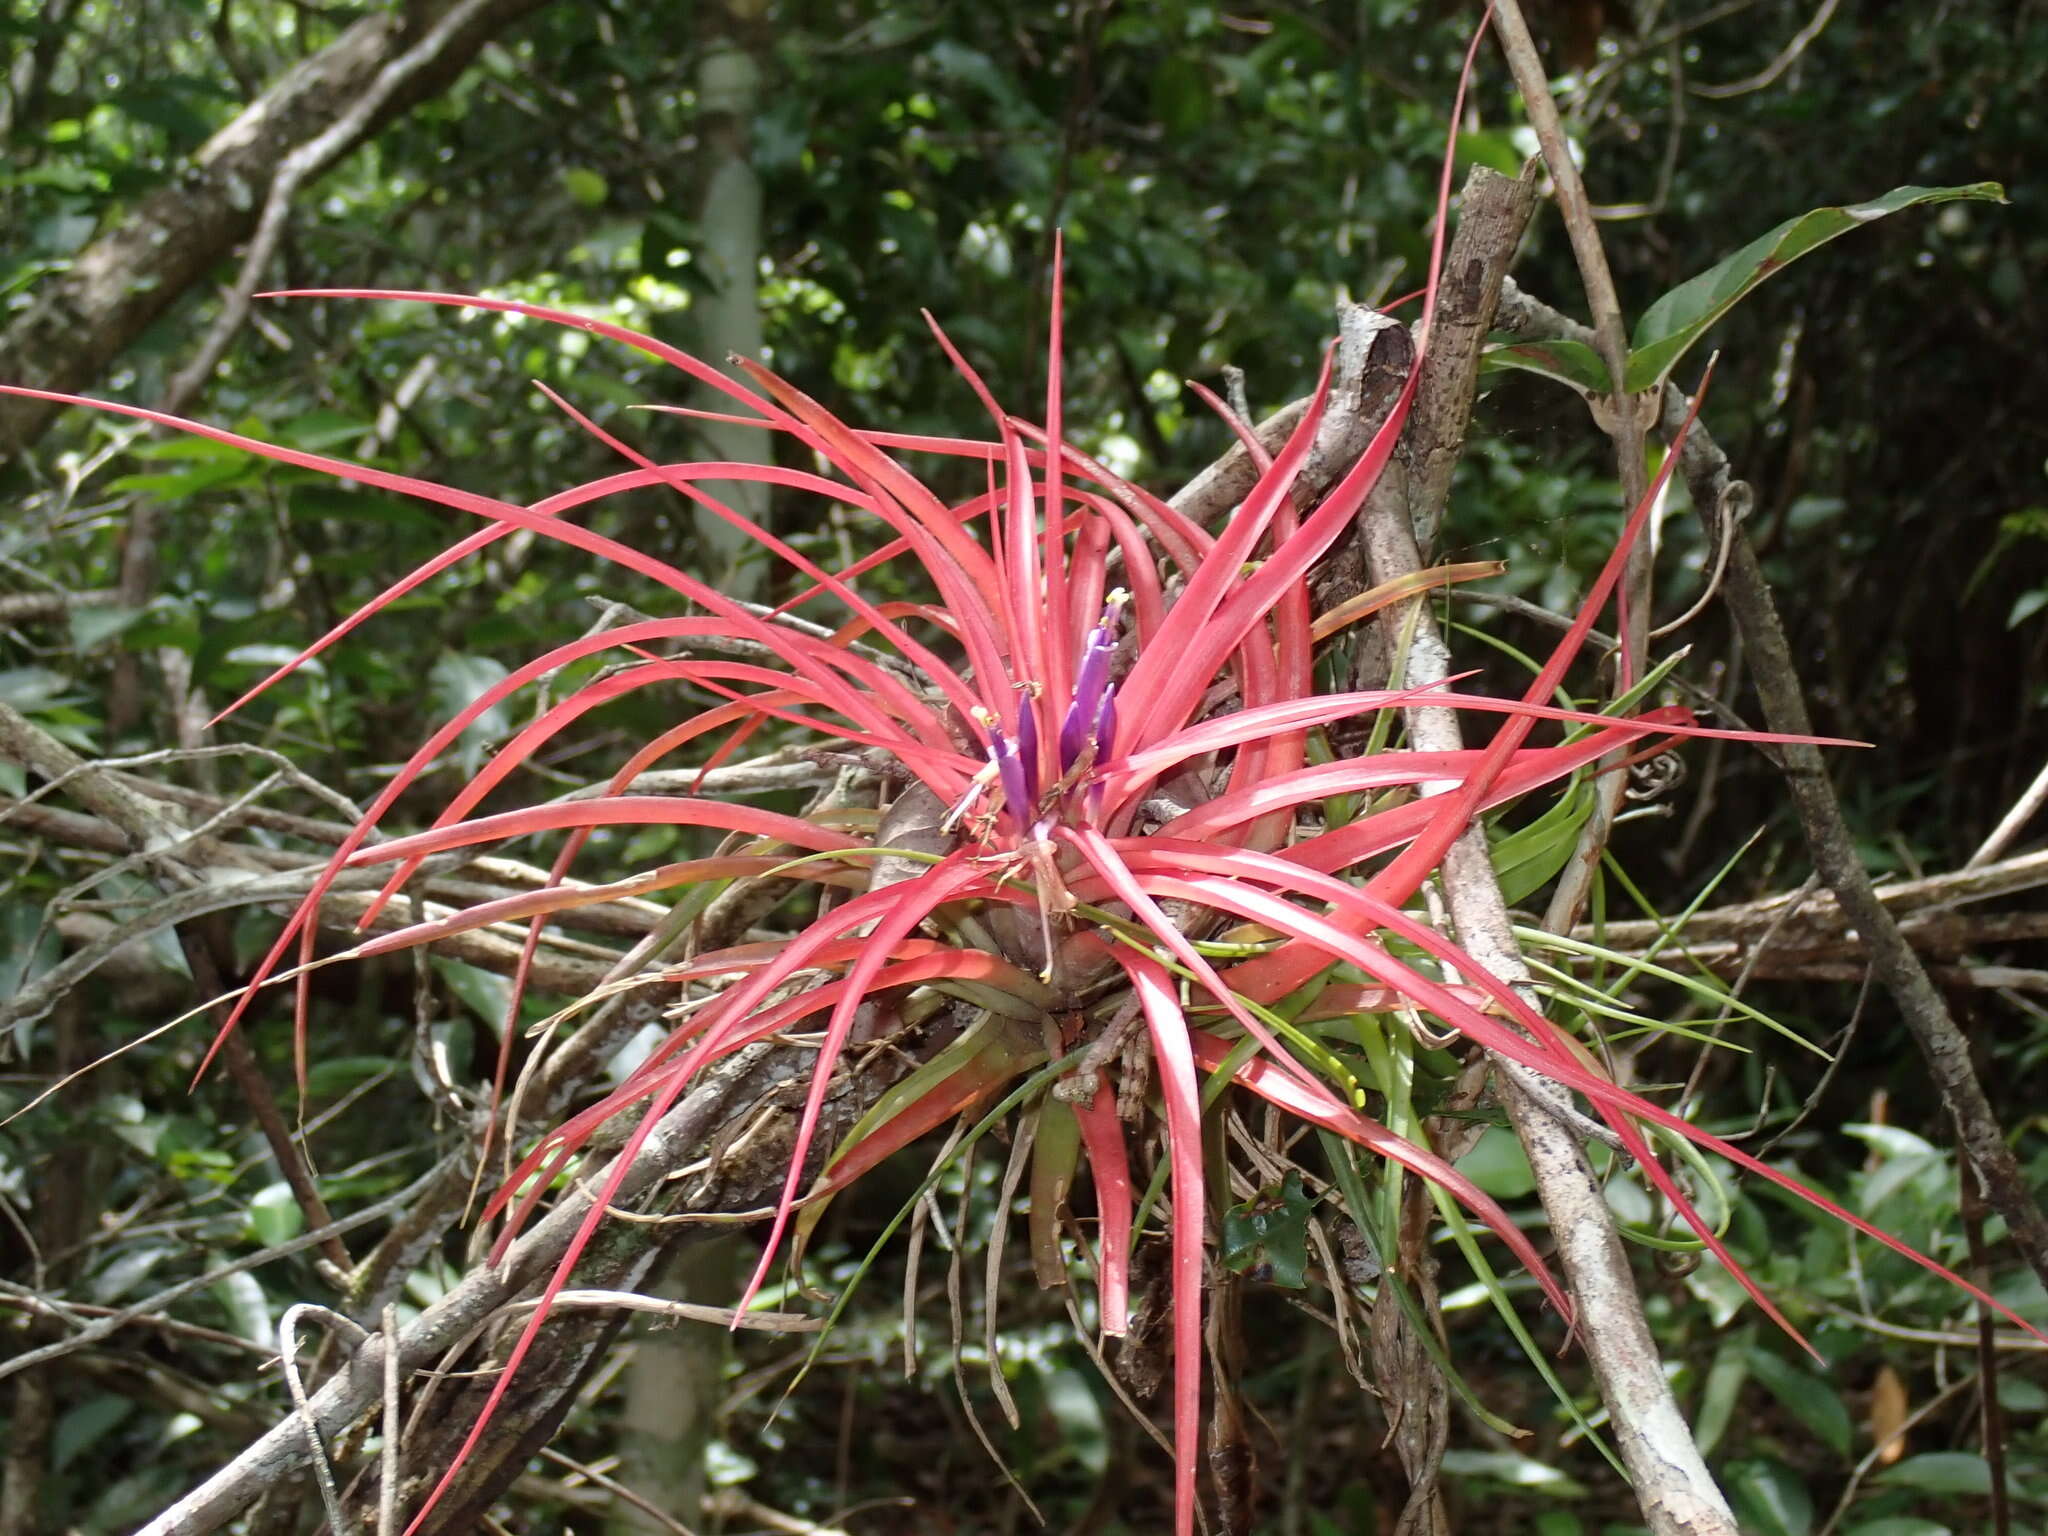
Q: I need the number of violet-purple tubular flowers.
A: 5